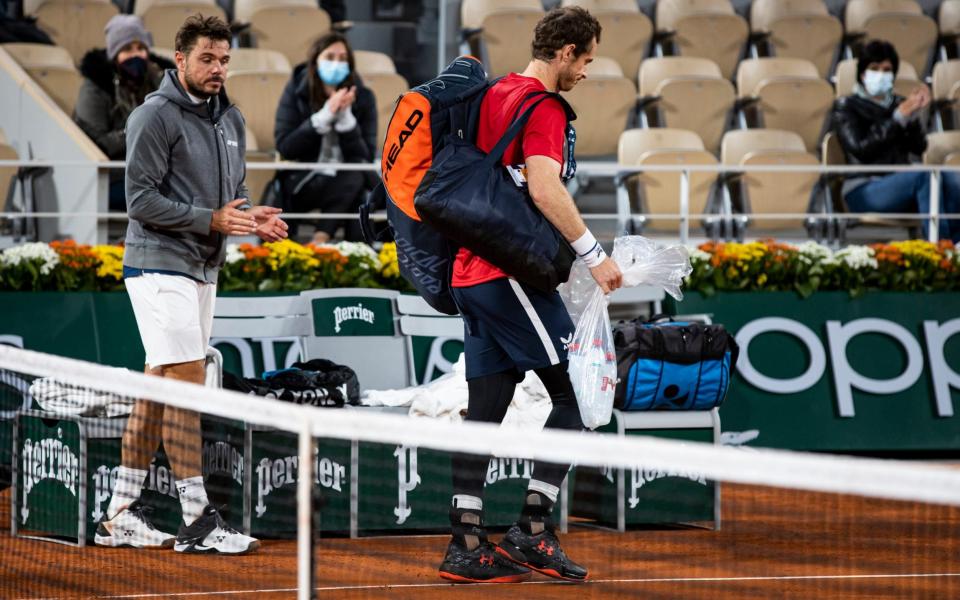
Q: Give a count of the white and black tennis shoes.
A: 2